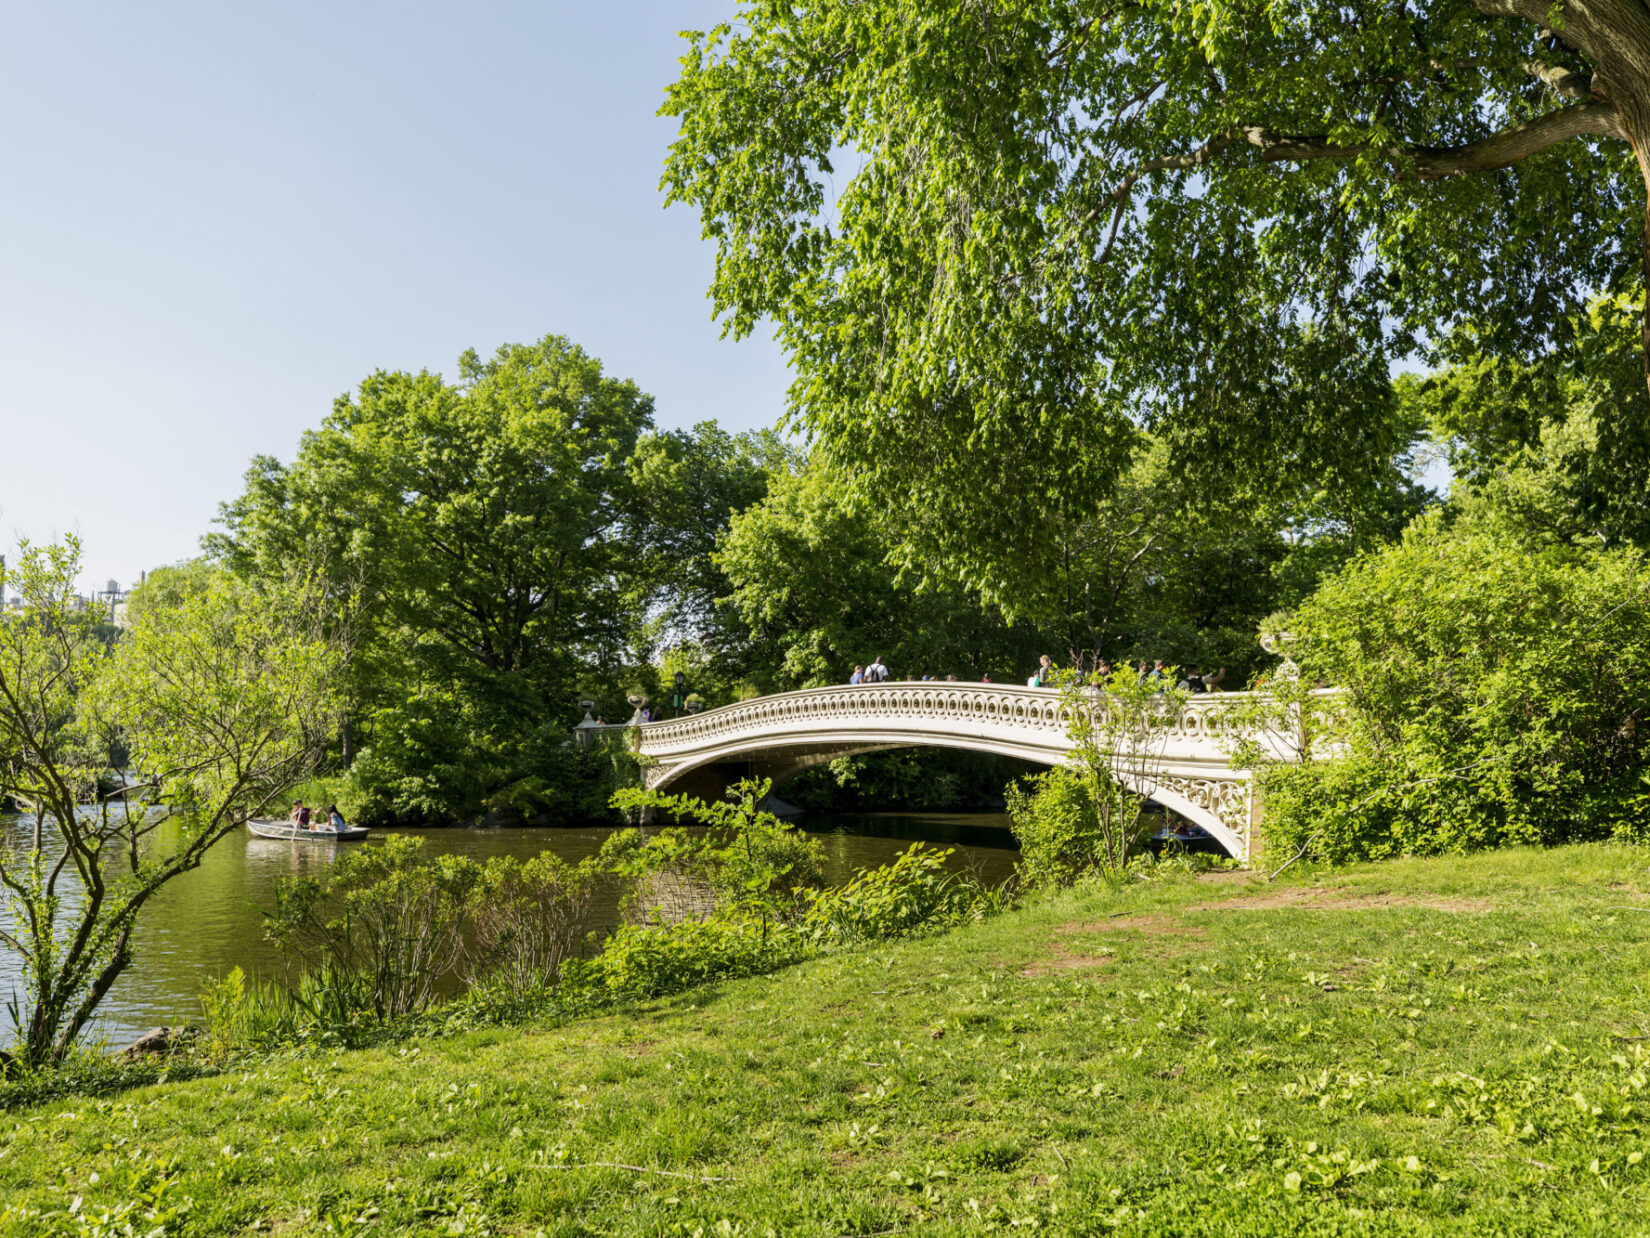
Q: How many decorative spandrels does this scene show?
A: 2